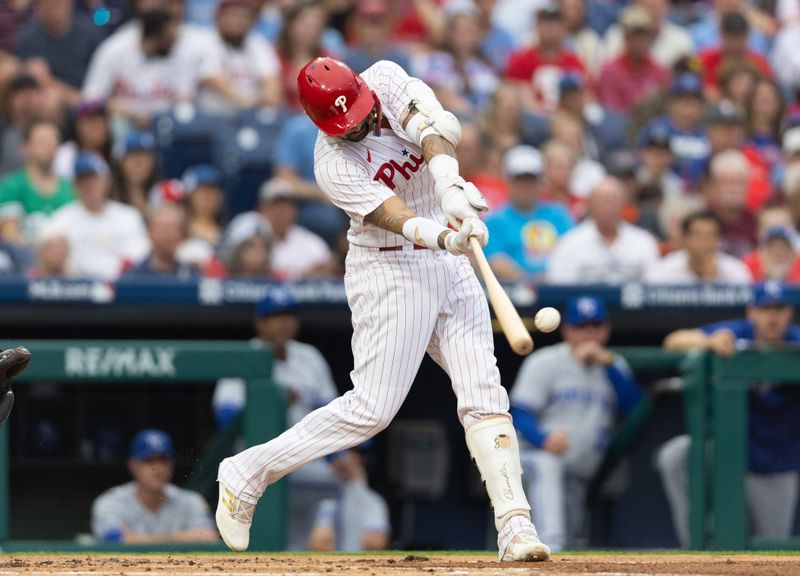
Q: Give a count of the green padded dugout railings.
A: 2